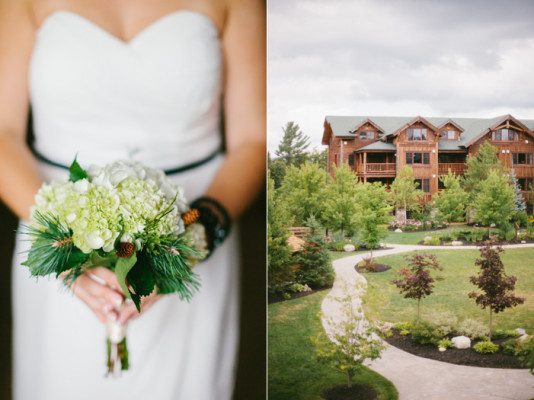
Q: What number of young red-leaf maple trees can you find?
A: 2